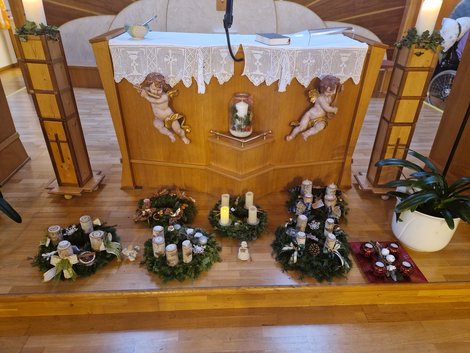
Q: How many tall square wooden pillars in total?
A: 2